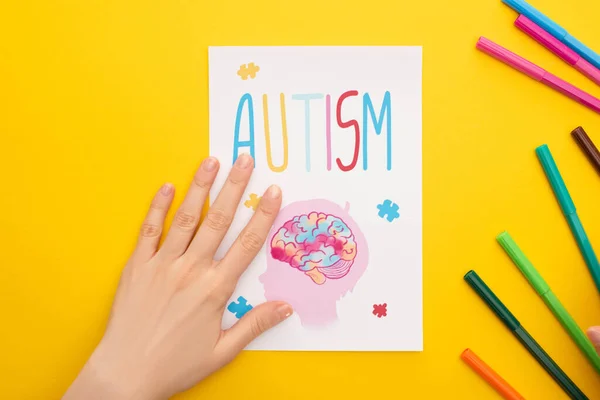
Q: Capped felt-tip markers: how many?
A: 8